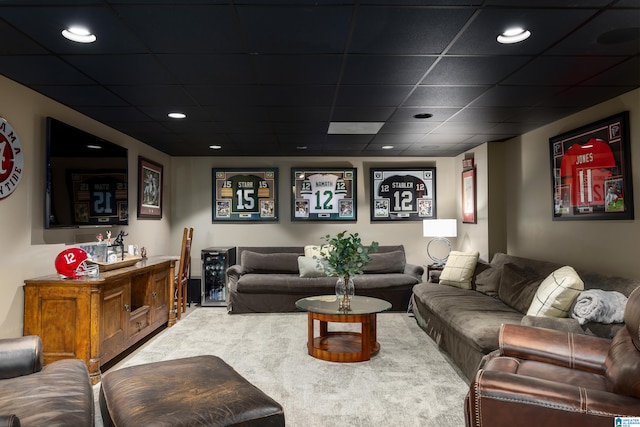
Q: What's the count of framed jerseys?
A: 4